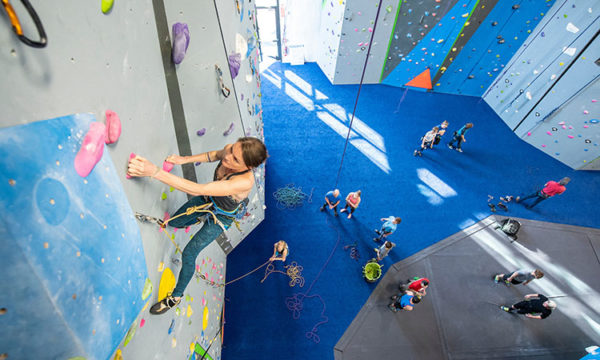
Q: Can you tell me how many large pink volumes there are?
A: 2